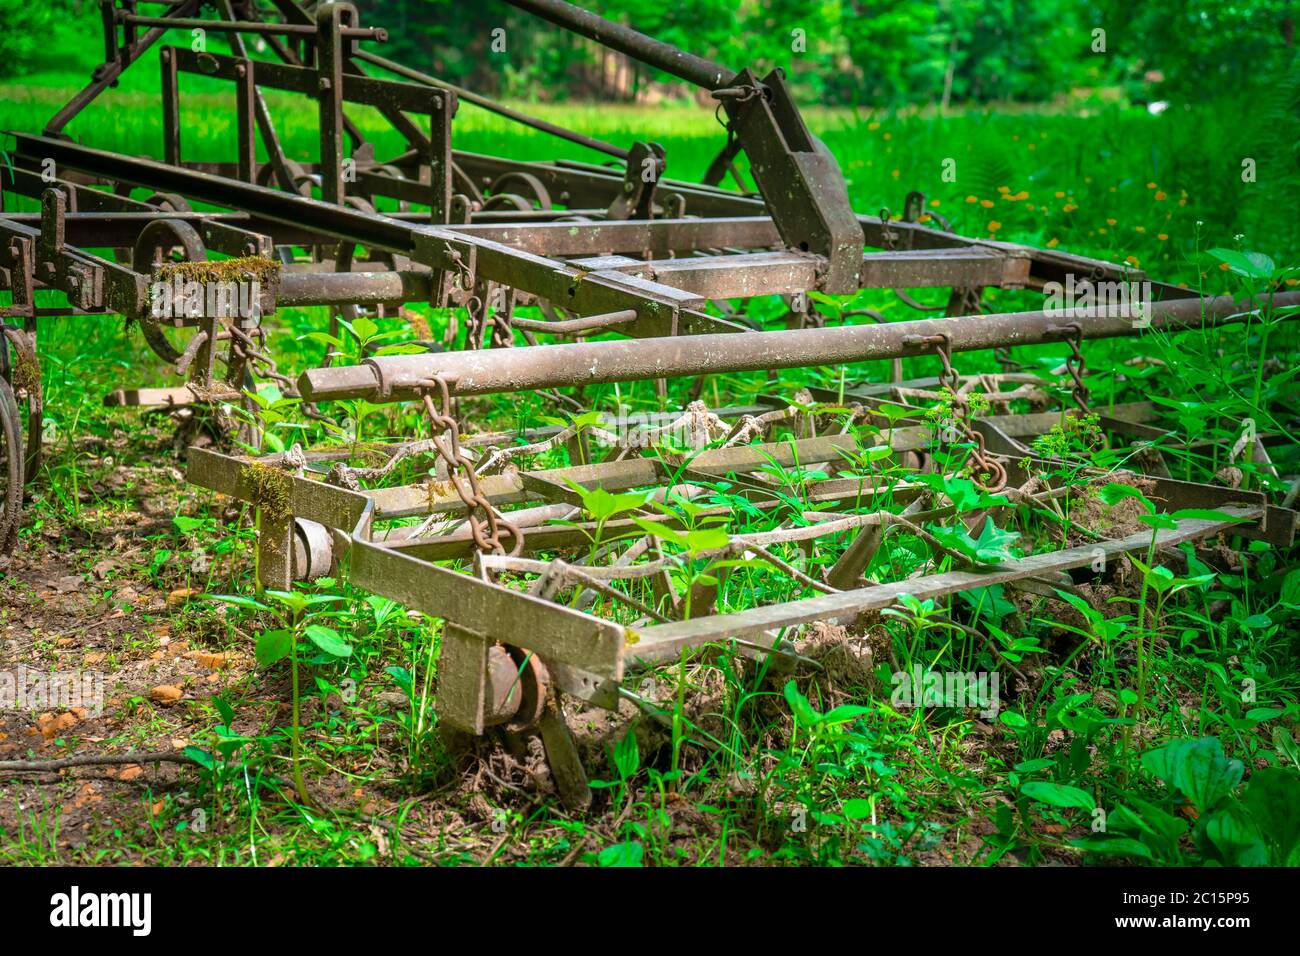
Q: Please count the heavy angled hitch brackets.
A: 1